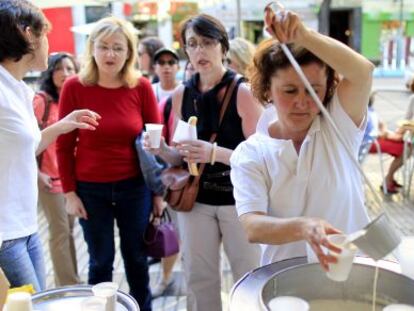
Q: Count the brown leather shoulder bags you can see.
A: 1